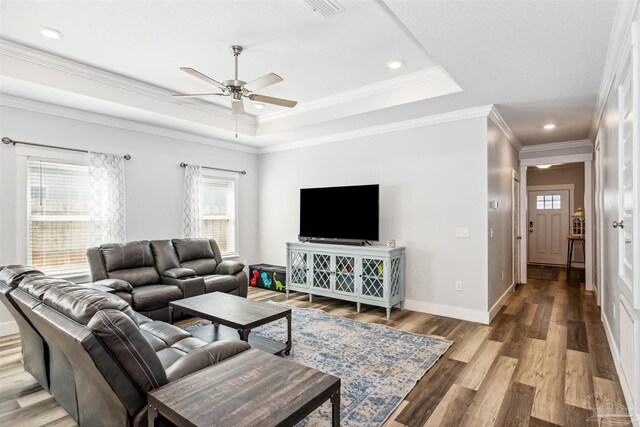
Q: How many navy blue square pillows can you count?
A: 0